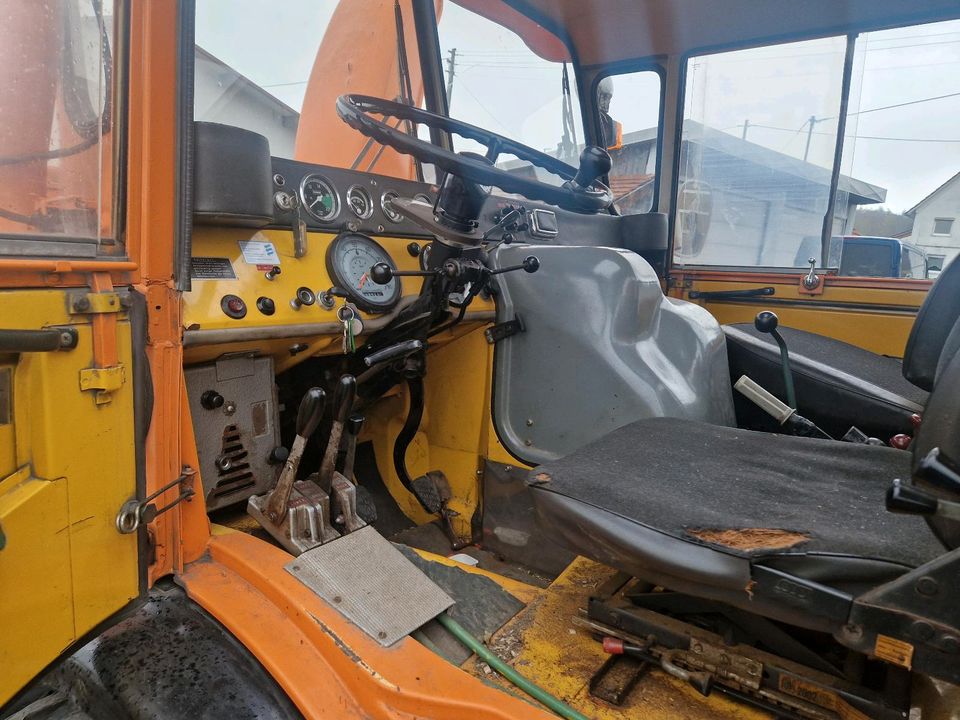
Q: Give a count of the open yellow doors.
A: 1